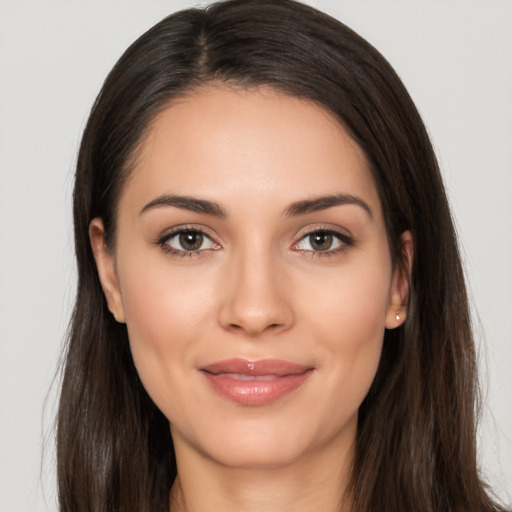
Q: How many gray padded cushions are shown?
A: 0